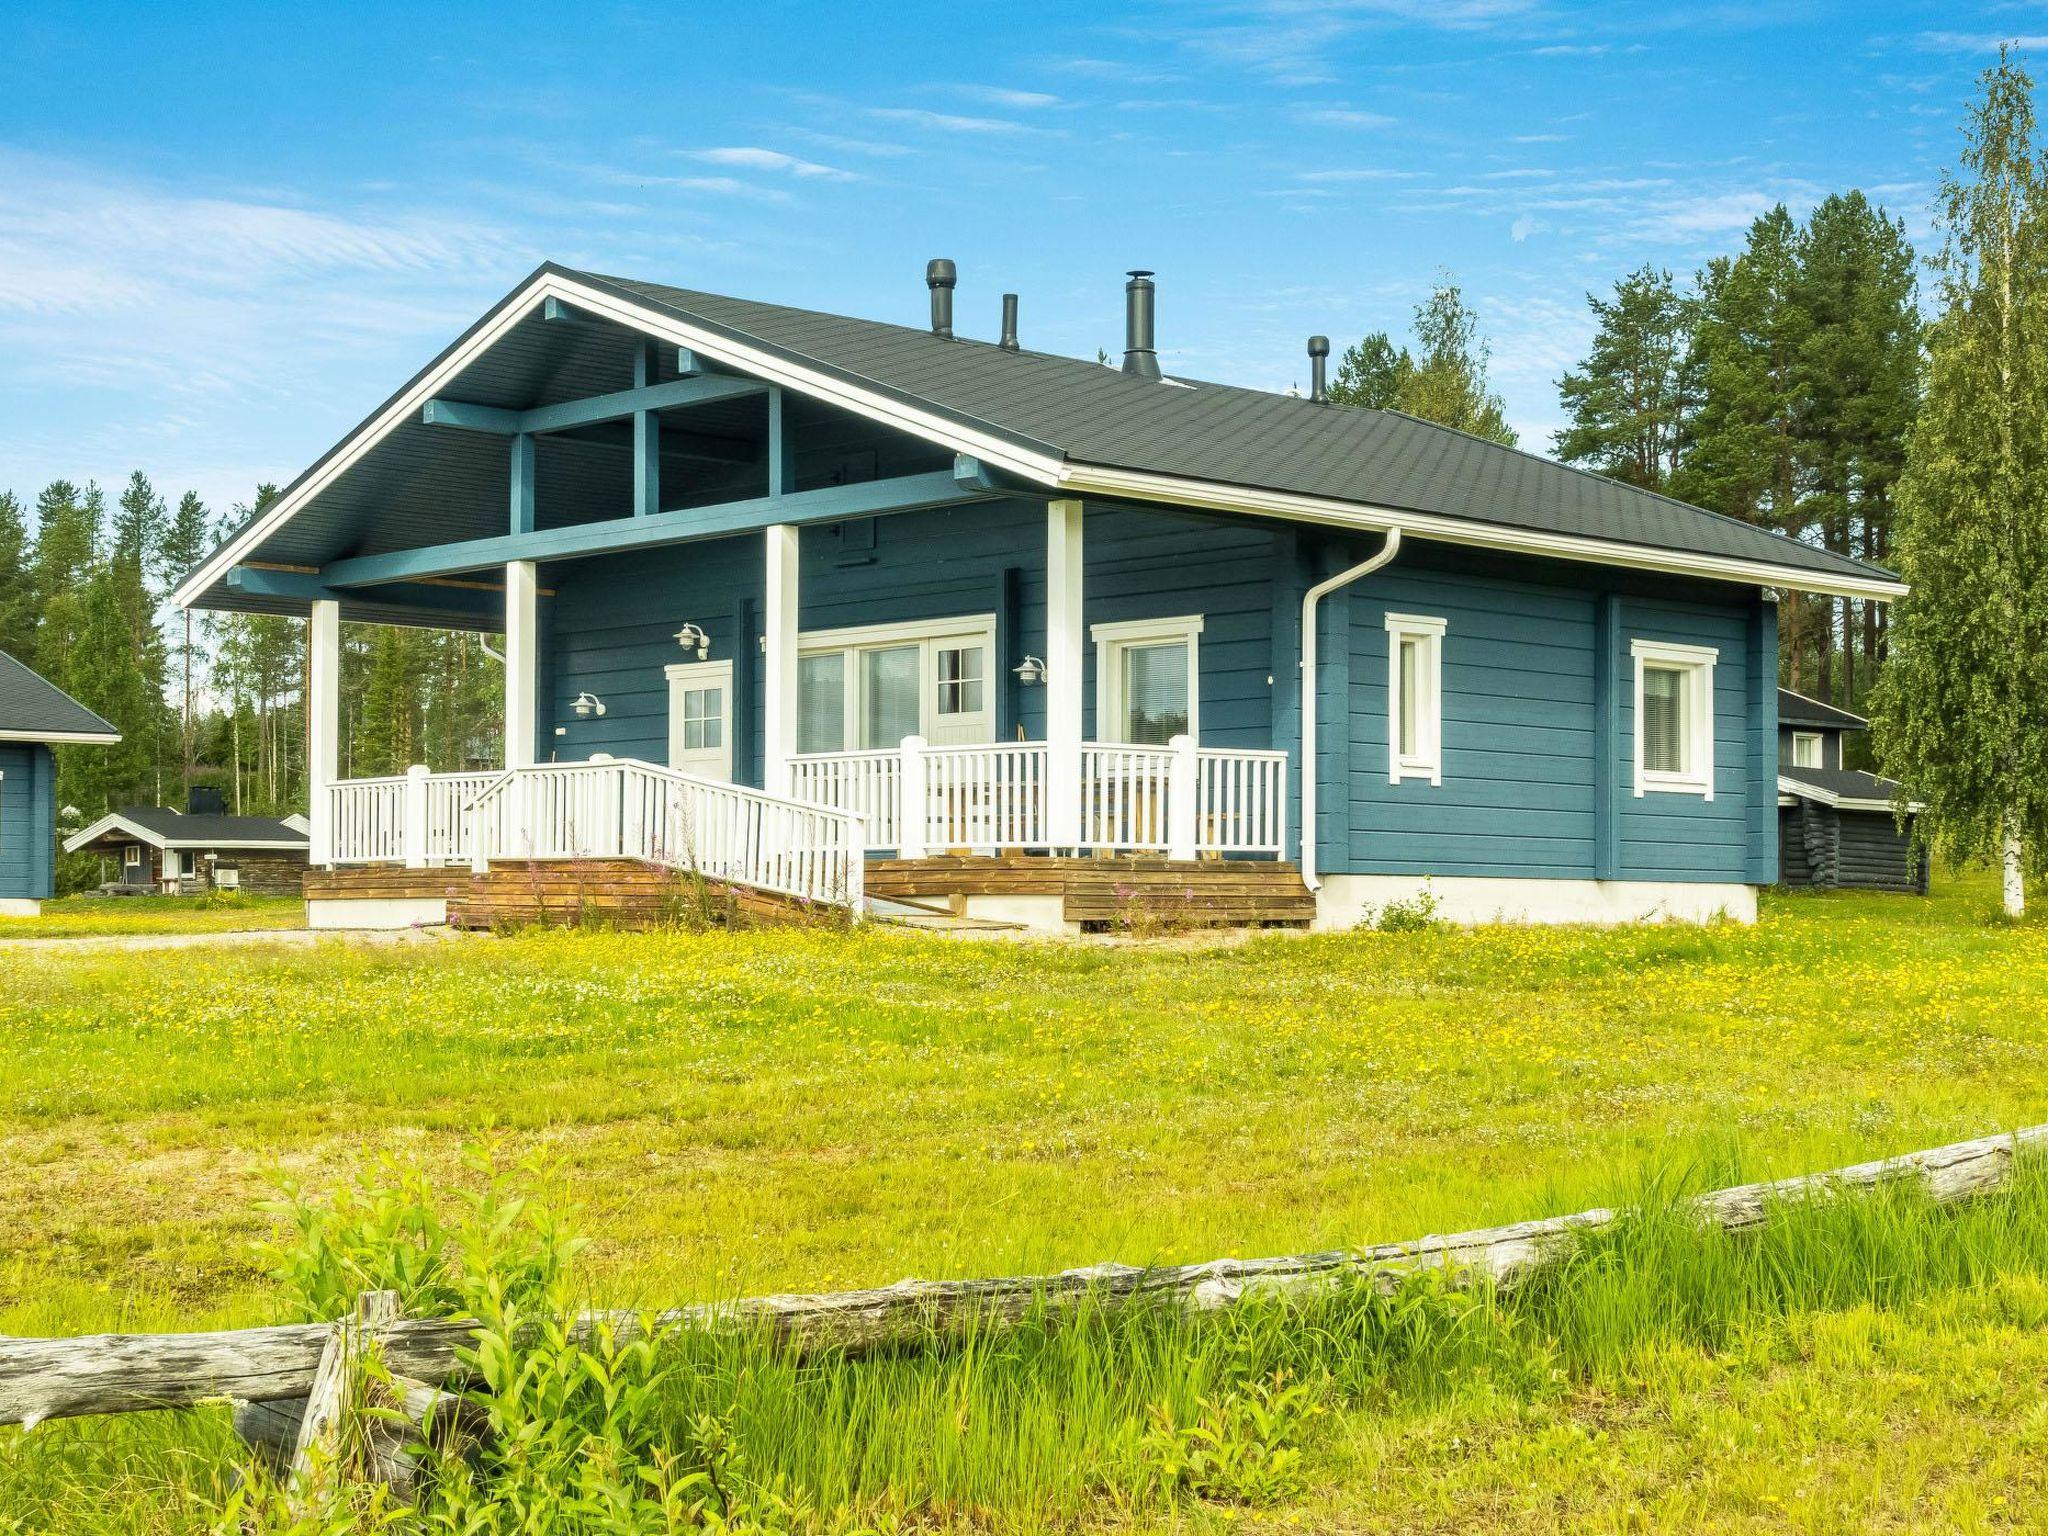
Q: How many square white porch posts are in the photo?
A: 4